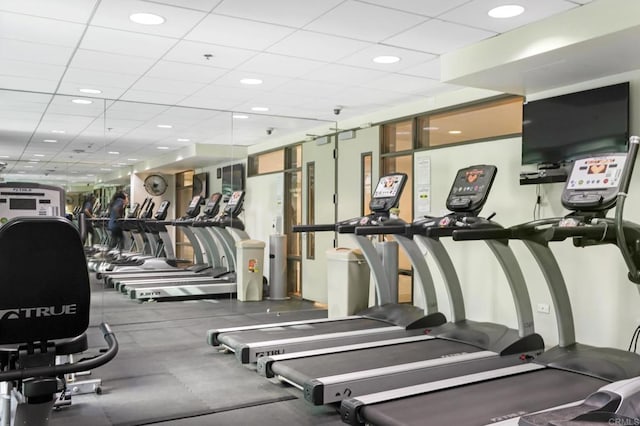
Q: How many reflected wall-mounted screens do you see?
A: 2